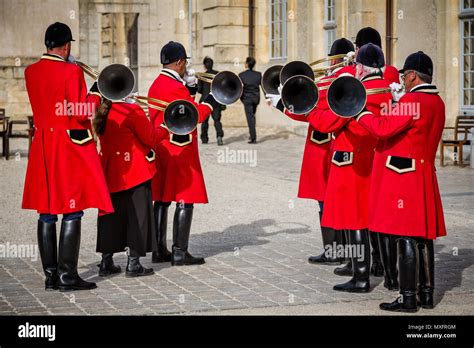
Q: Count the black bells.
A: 7